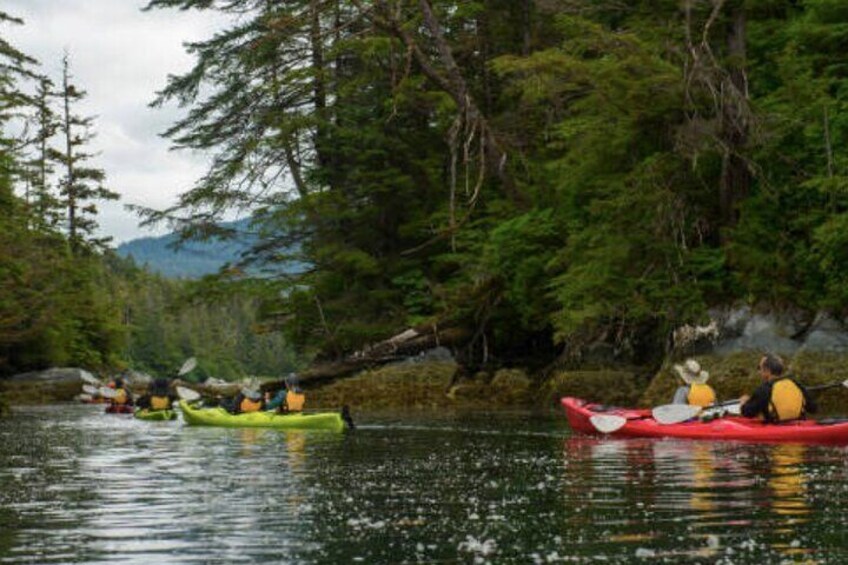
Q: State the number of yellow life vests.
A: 6